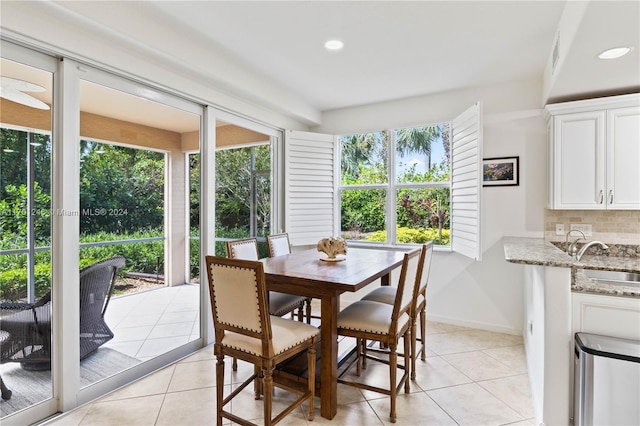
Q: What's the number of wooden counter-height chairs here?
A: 5